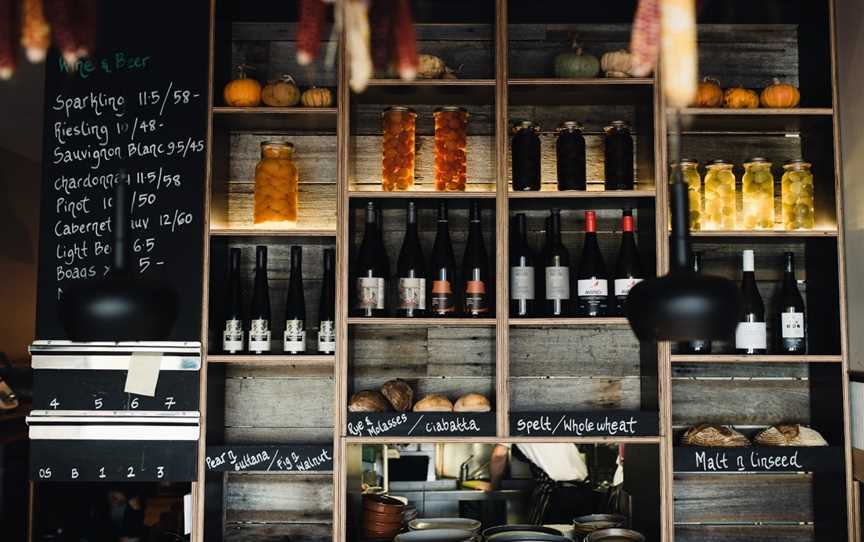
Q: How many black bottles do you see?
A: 15